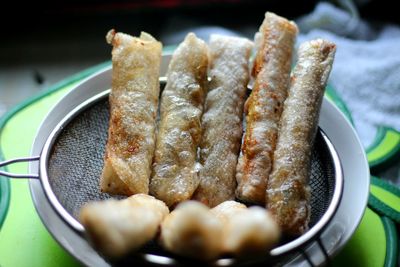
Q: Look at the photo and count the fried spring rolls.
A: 5